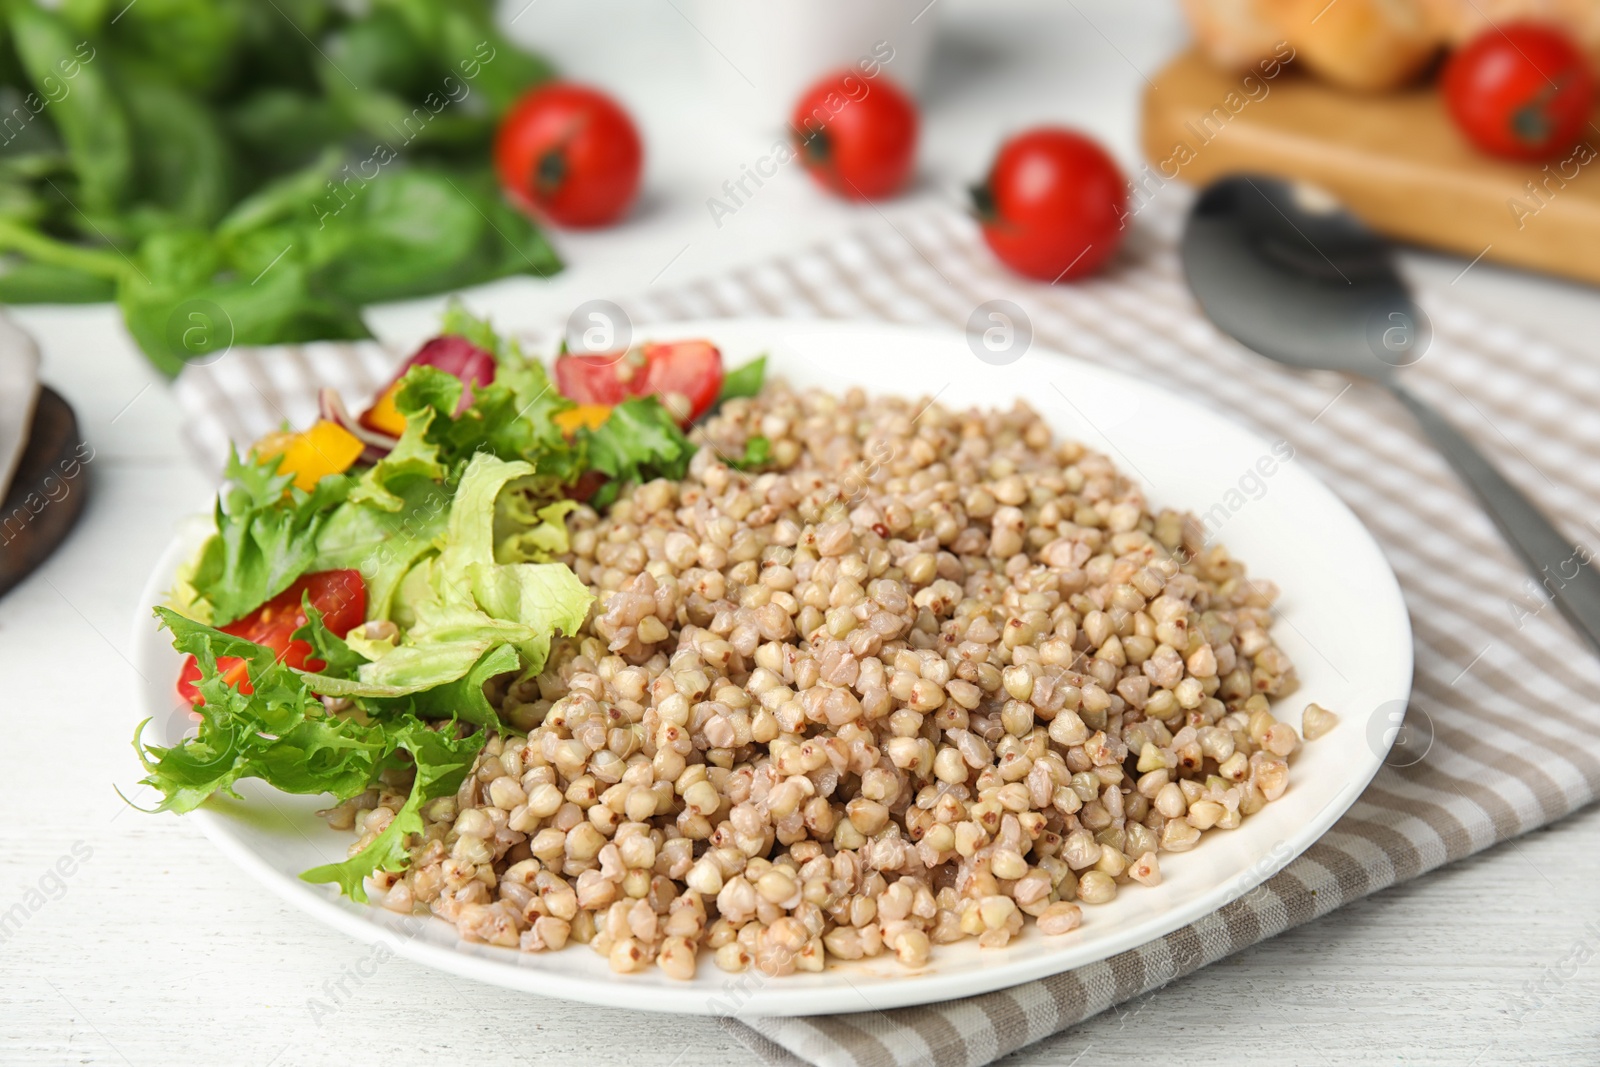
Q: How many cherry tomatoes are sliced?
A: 2